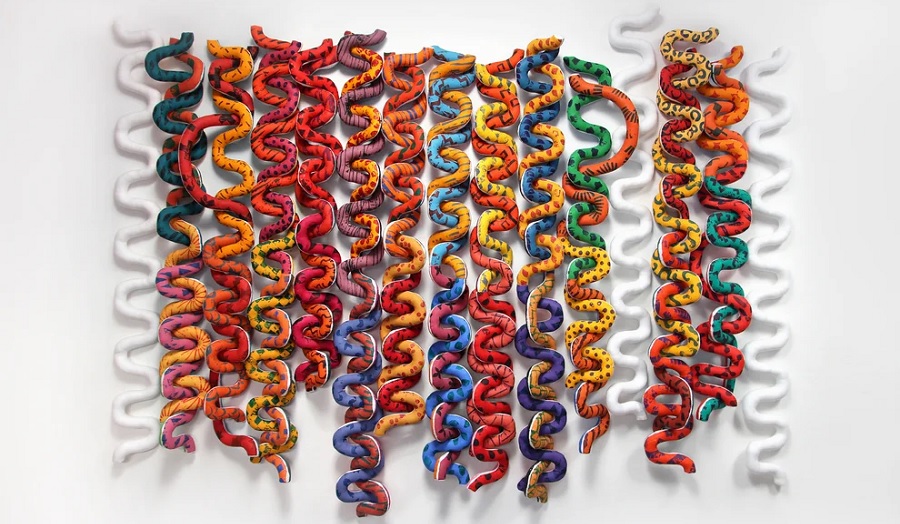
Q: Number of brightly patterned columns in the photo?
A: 12